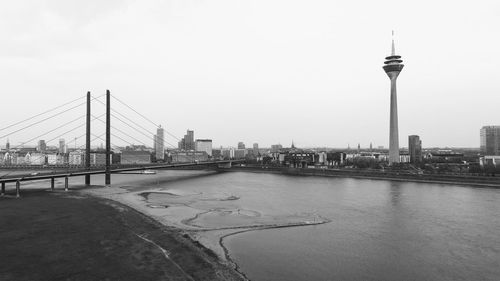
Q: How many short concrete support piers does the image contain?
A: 4